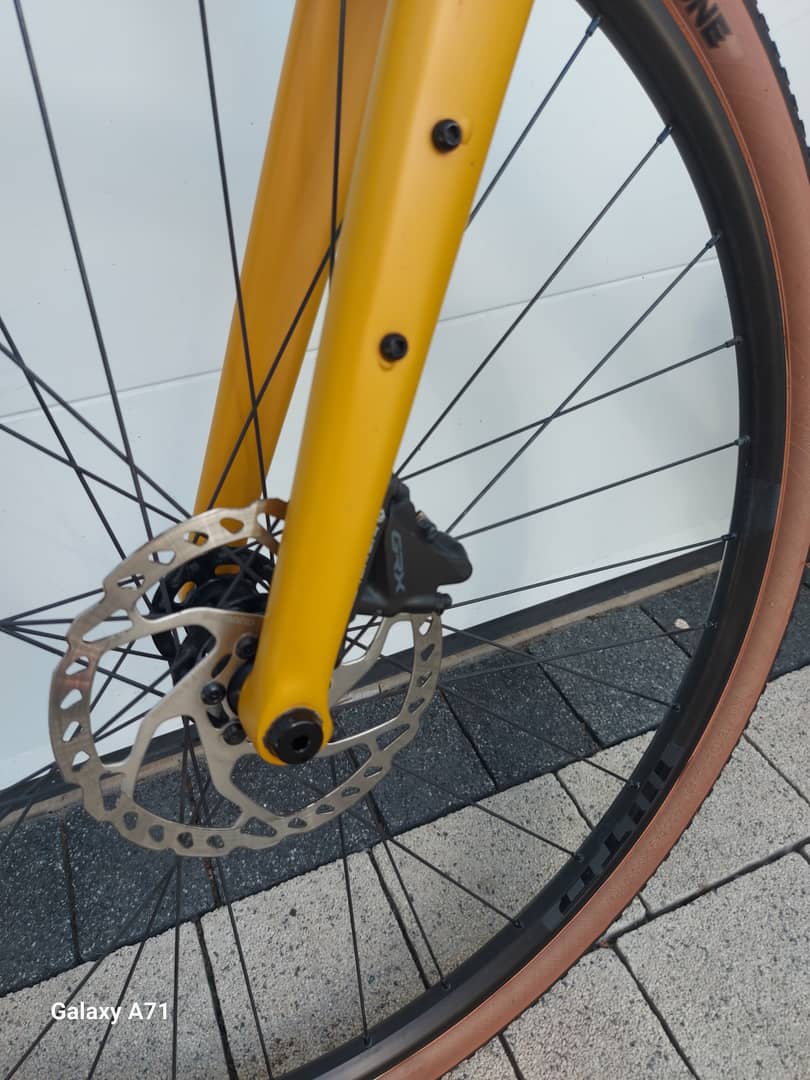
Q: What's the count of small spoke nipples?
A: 13